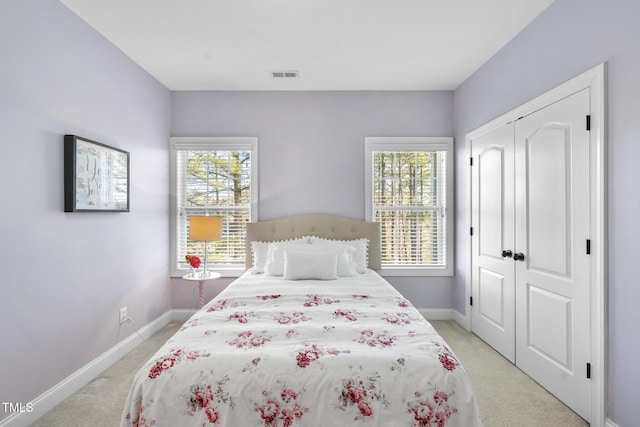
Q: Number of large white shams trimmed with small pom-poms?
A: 2